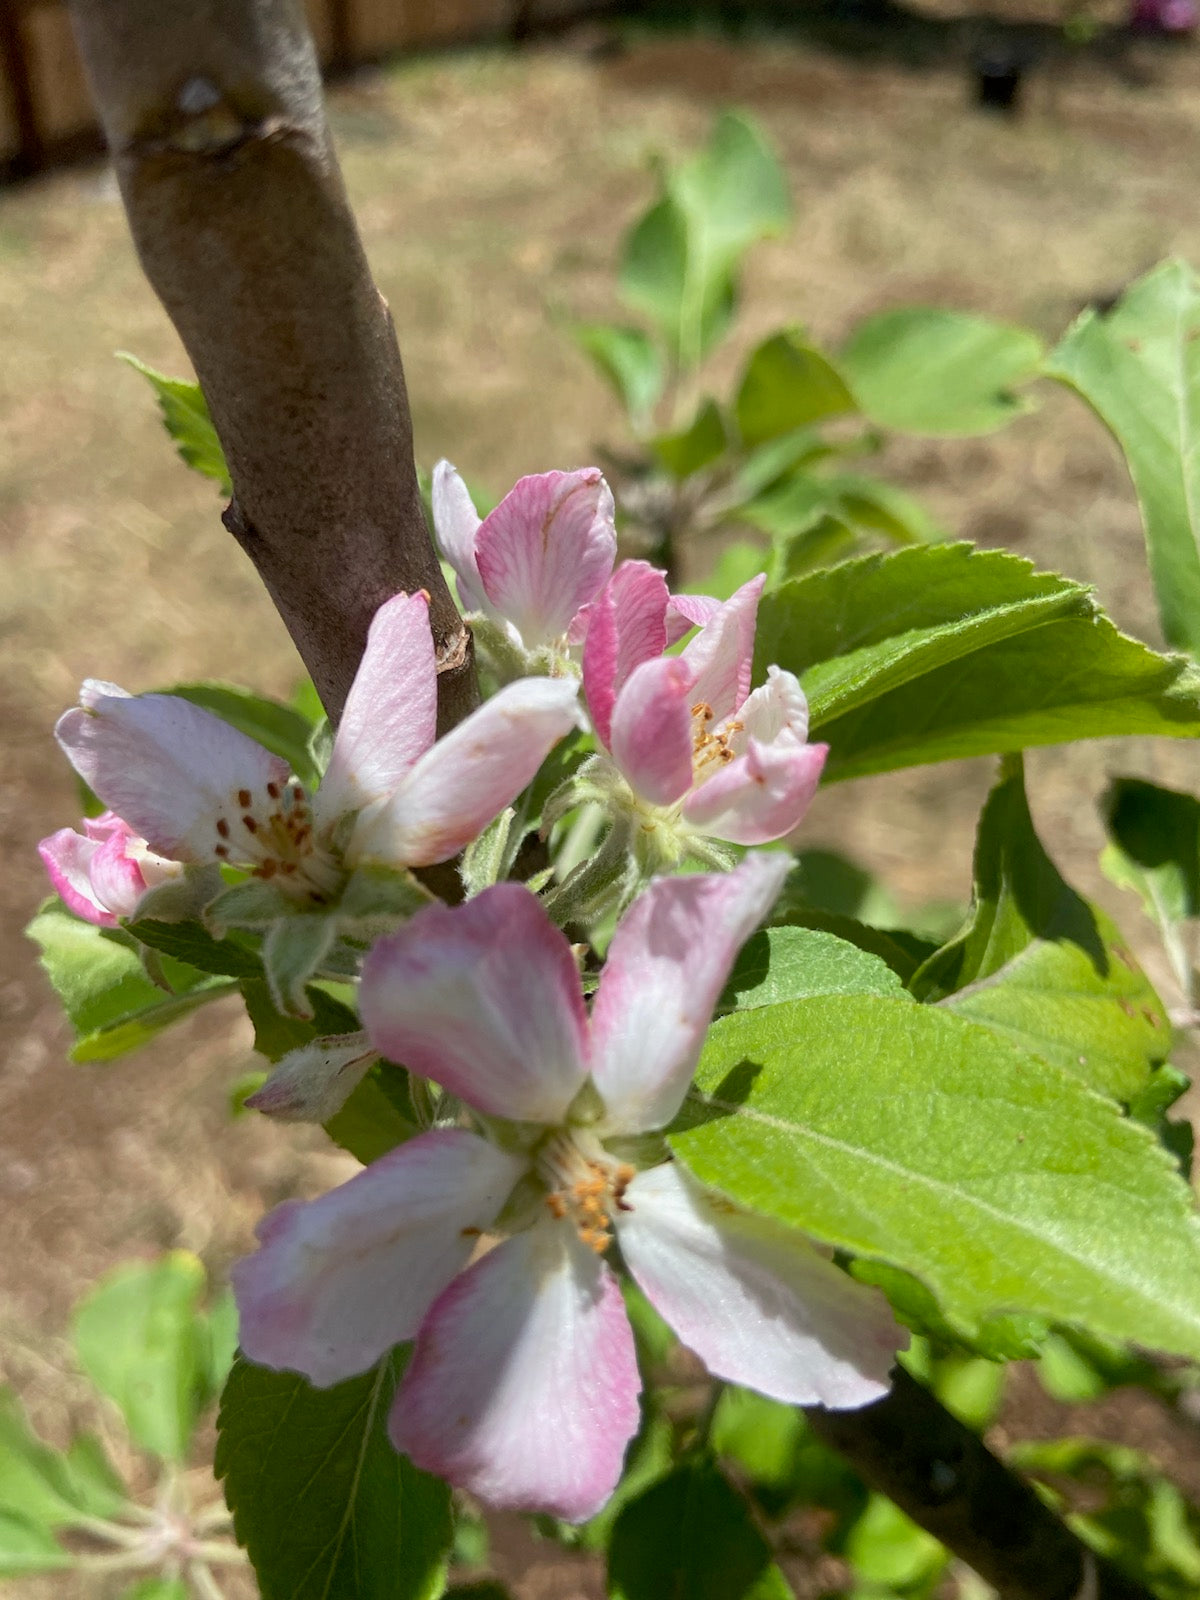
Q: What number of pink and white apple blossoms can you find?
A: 5